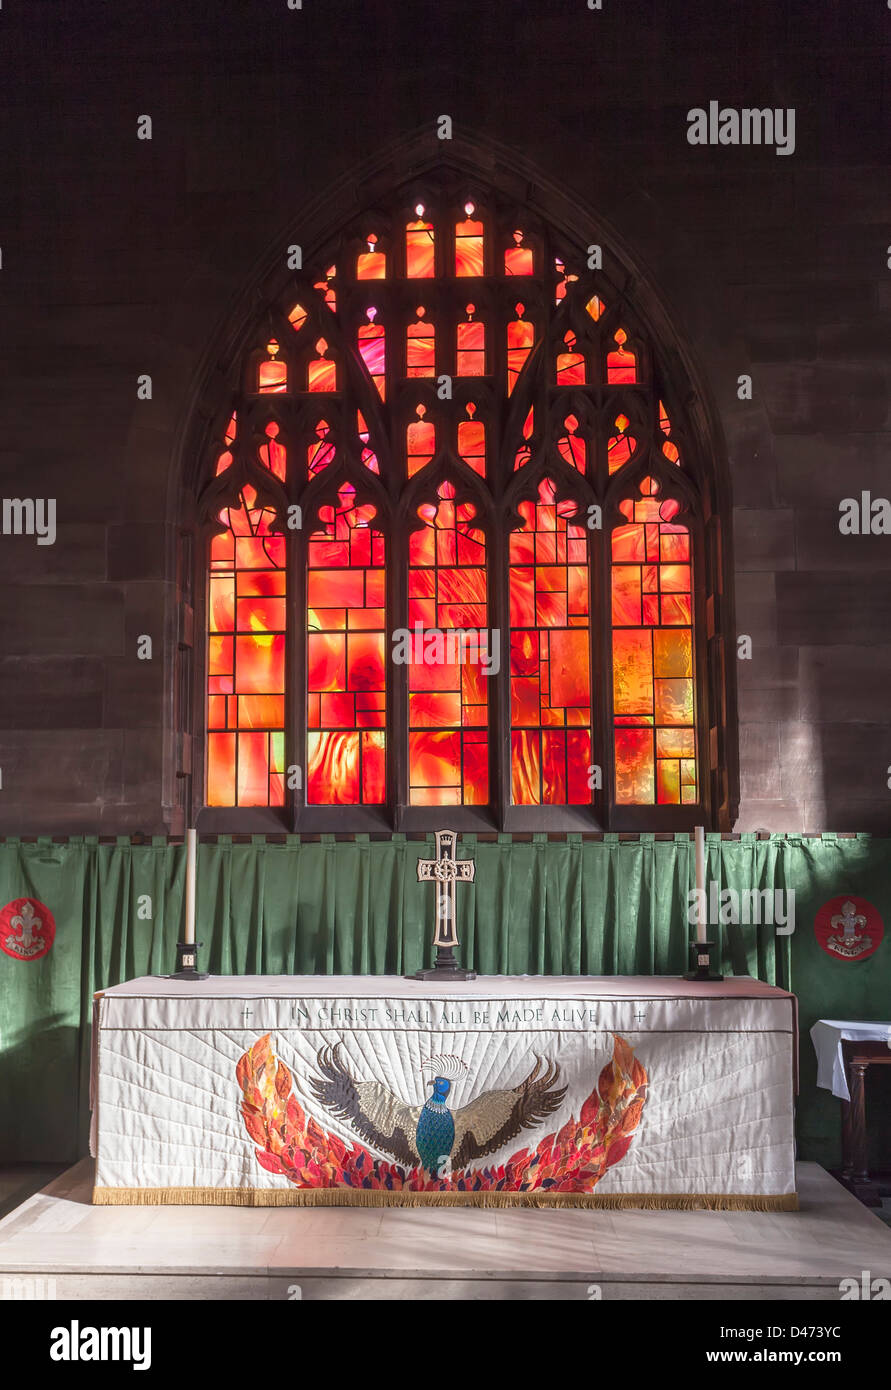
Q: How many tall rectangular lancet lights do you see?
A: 5